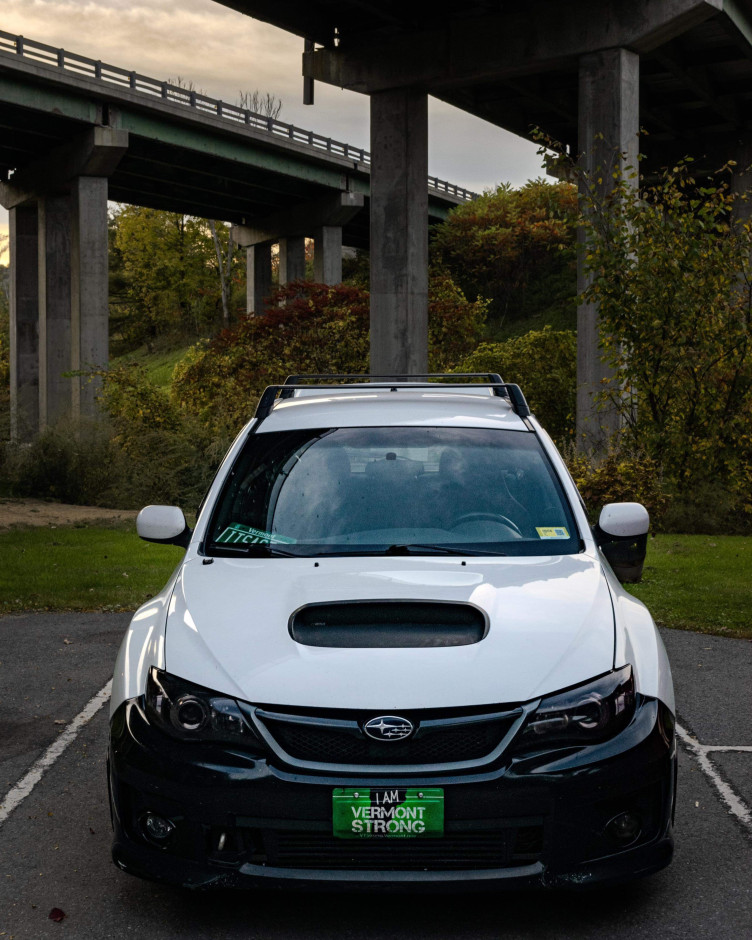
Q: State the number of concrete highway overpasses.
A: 2